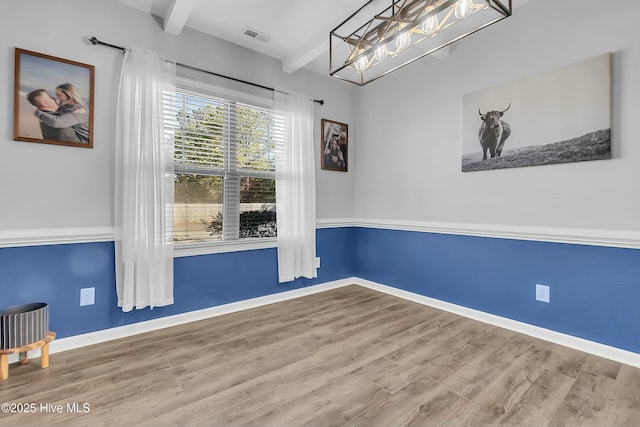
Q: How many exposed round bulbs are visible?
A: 5